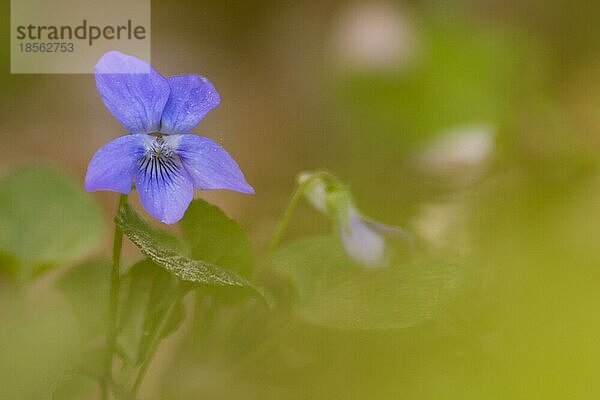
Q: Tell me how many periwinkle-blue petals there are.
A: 5